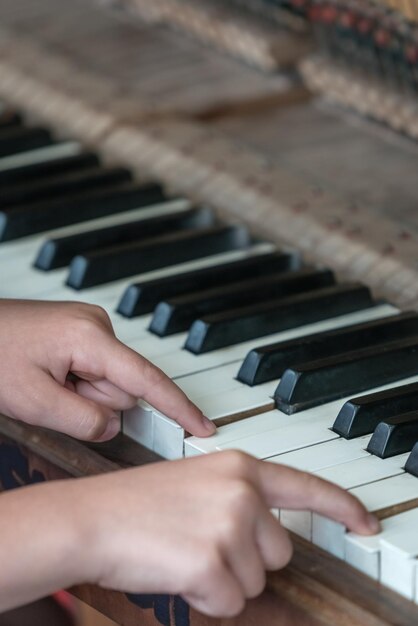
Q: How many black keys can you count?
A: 15